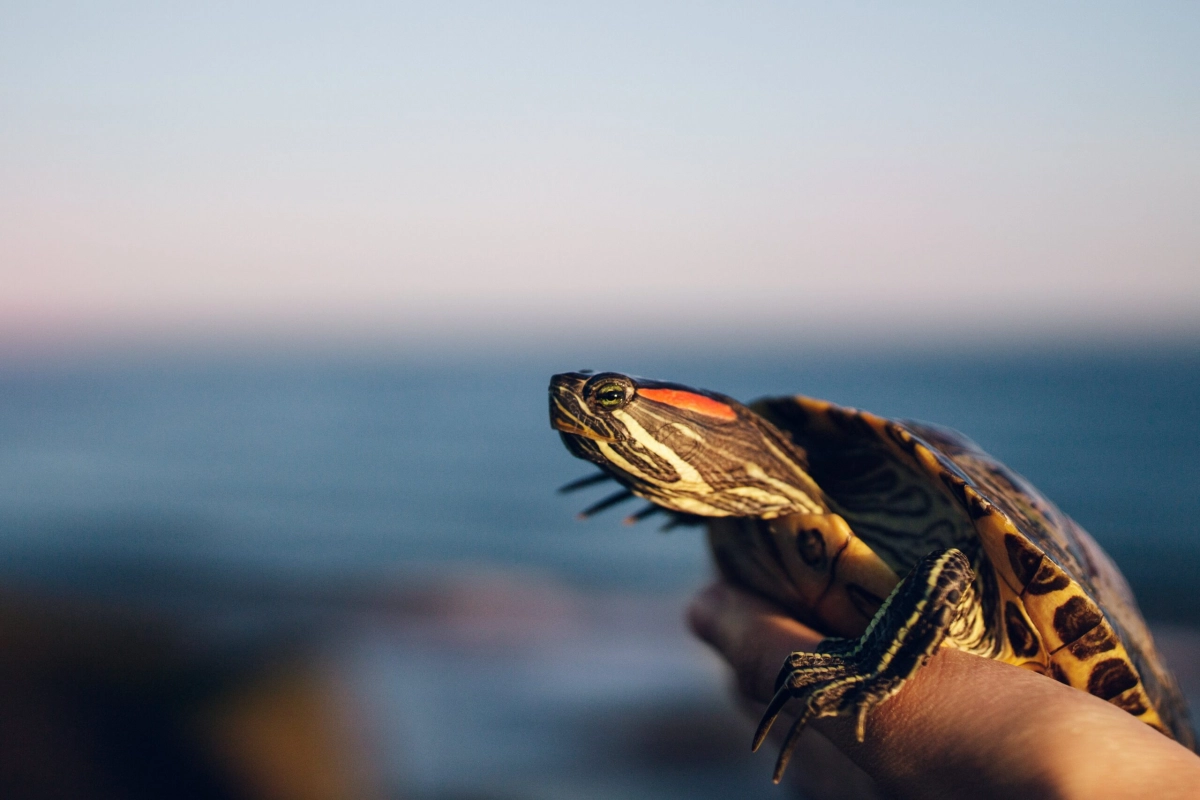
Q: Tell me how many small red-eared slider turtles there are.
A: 1